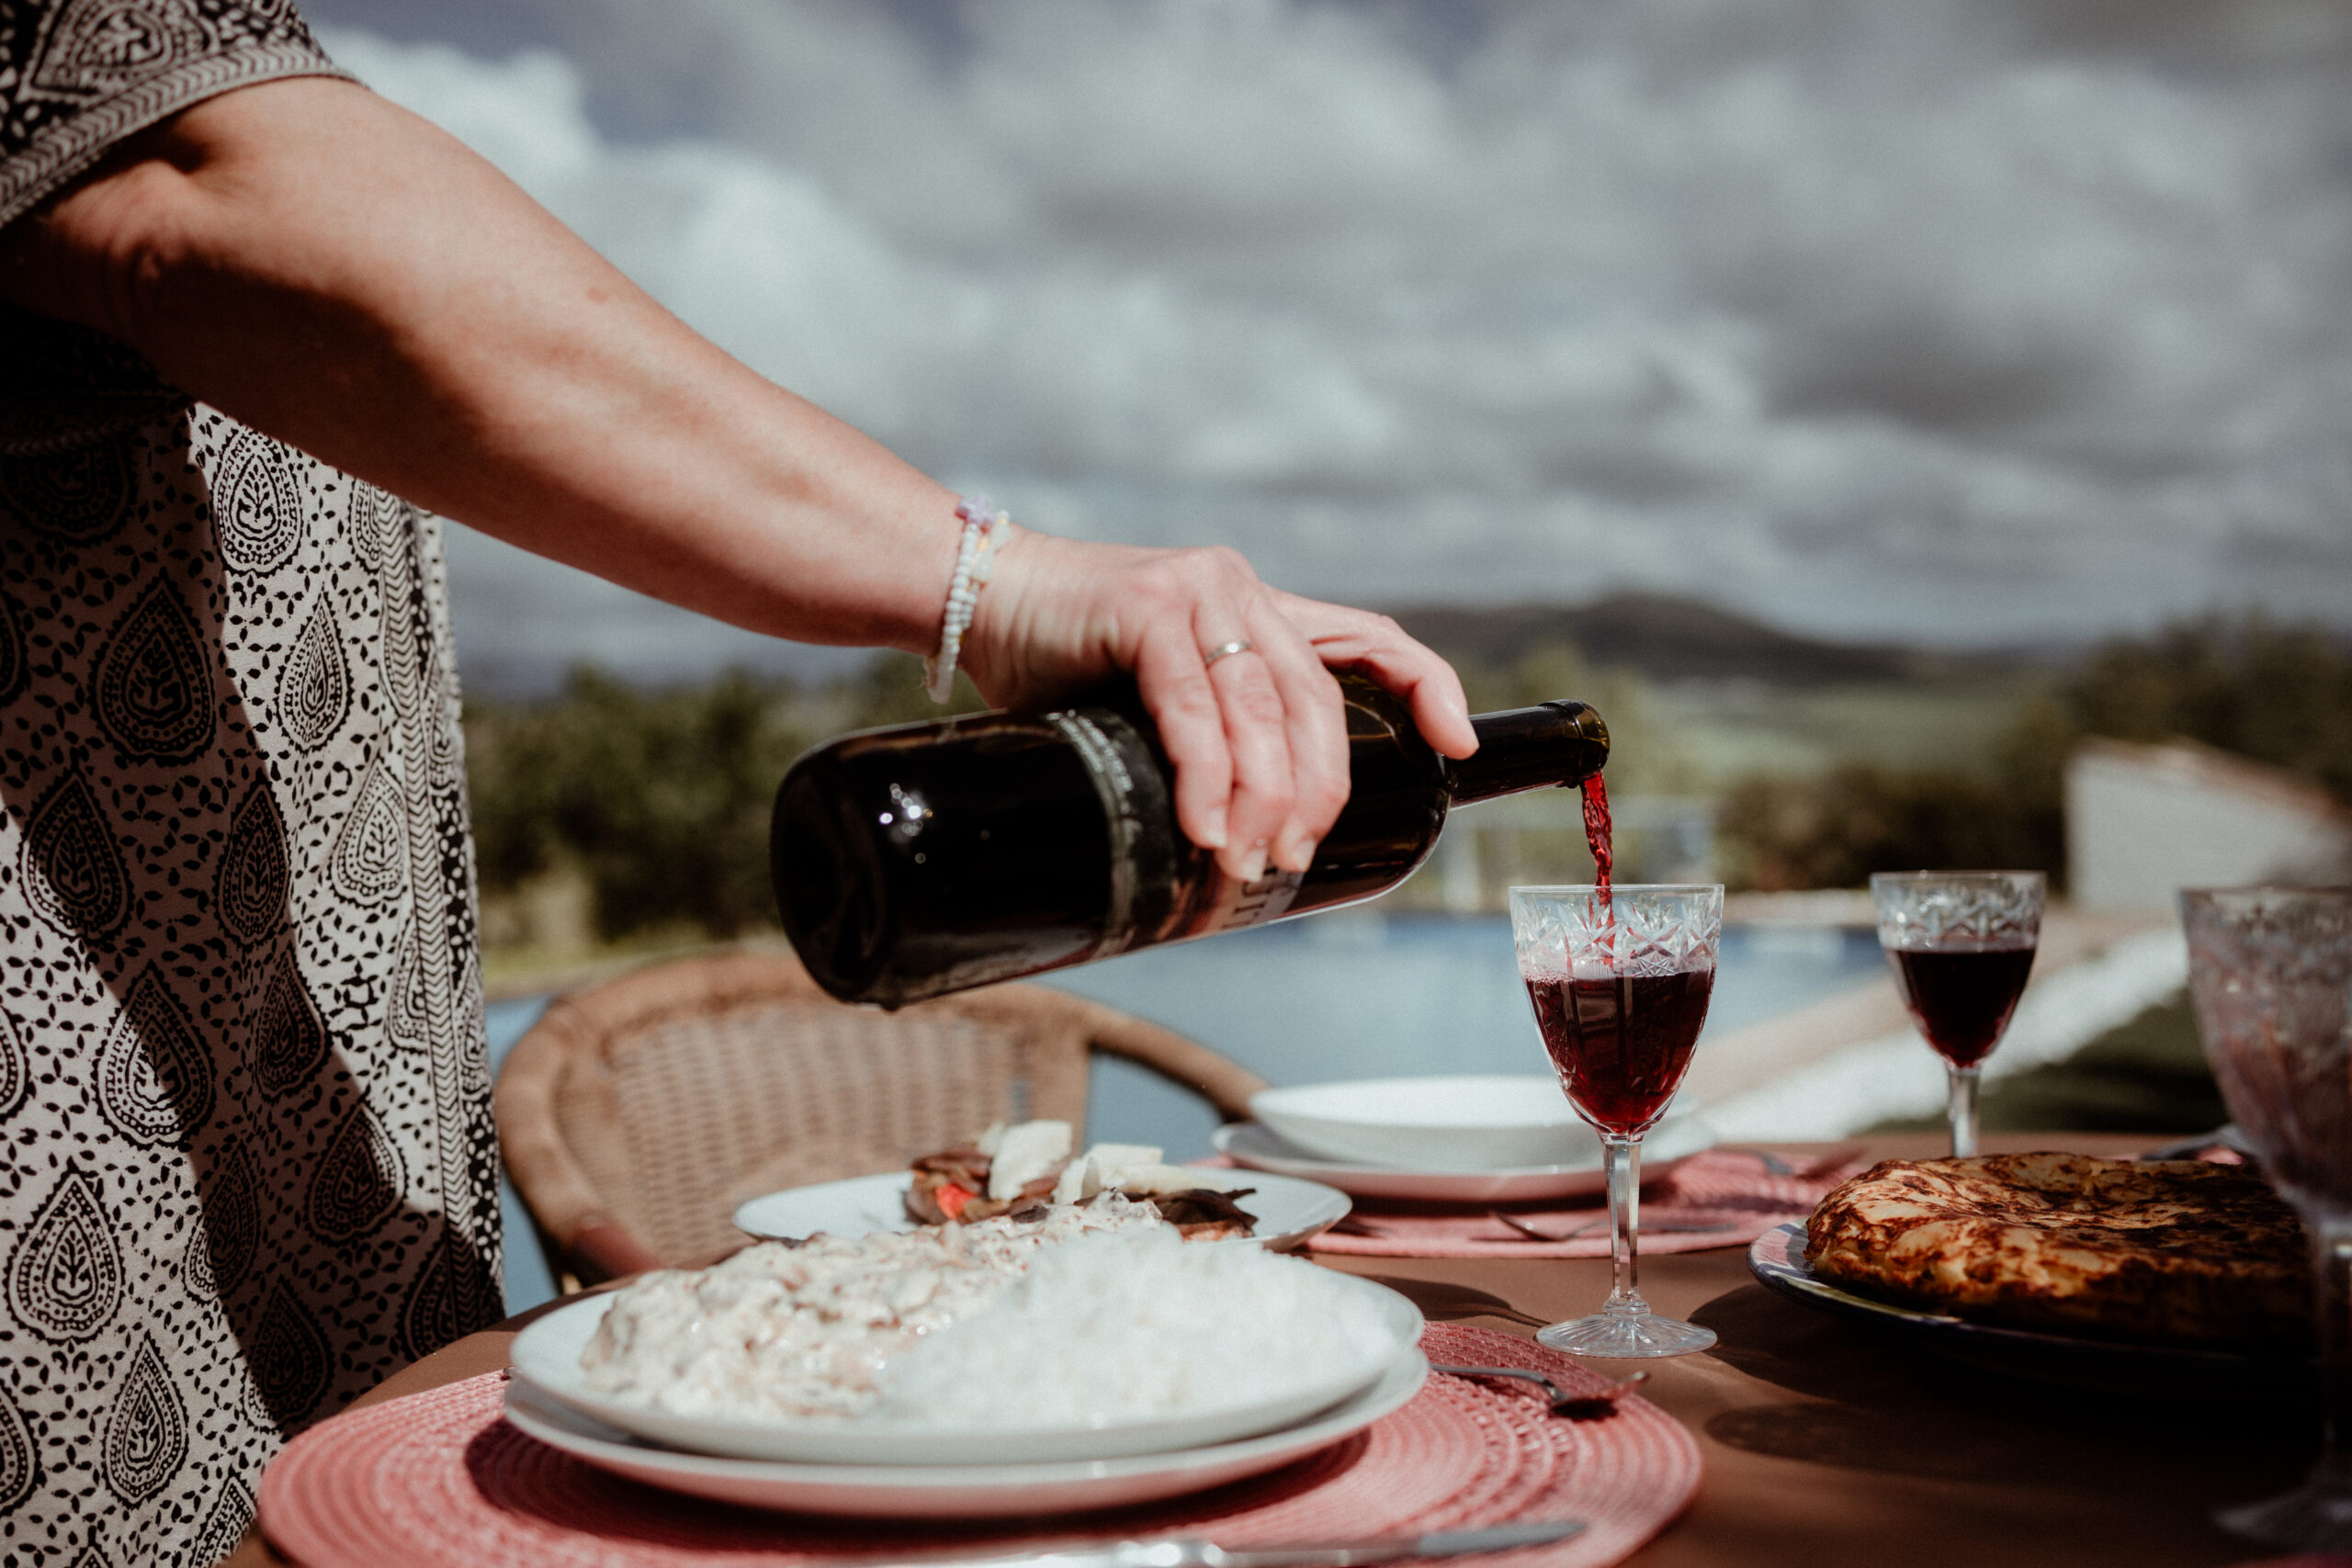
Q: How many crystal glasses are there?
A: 3